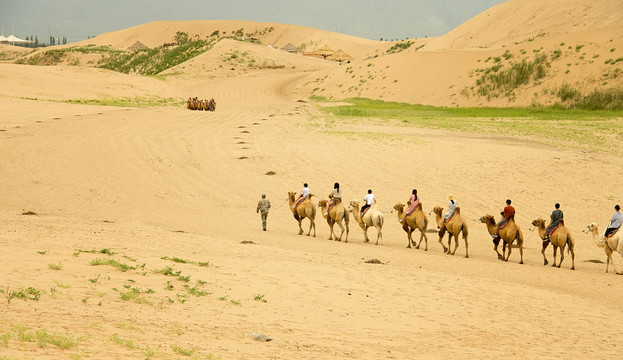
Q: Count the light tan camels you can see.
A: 2